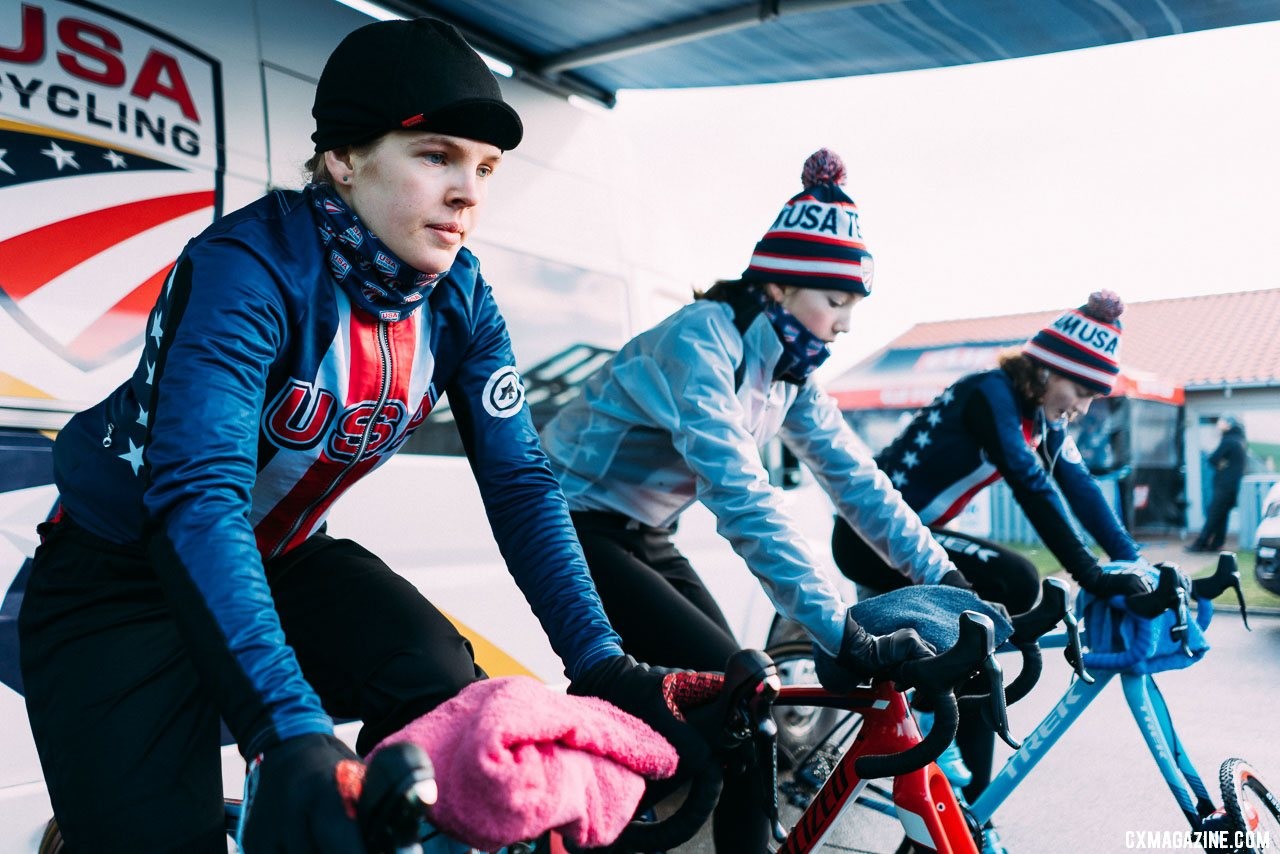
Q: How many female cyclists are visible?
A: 3